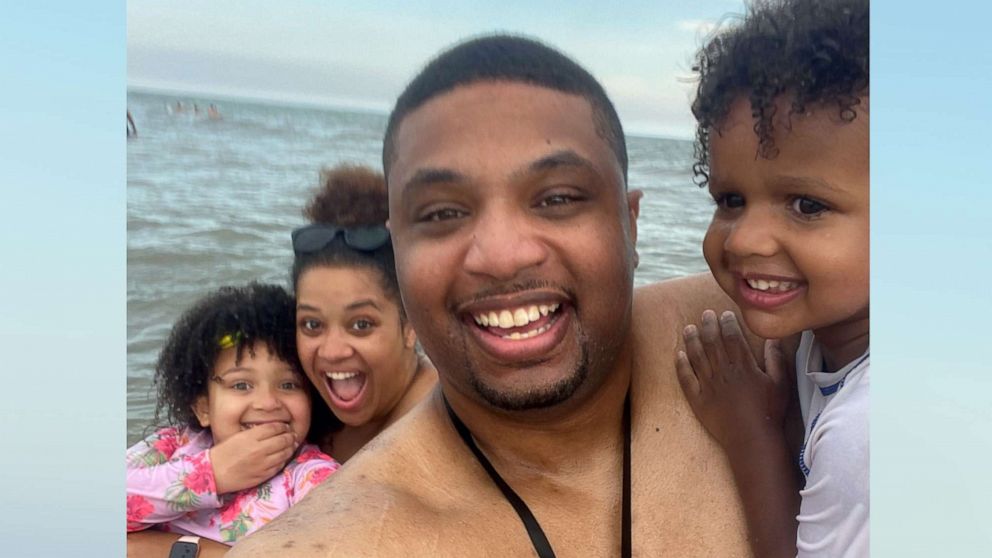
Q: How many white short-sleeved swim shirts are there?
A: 1